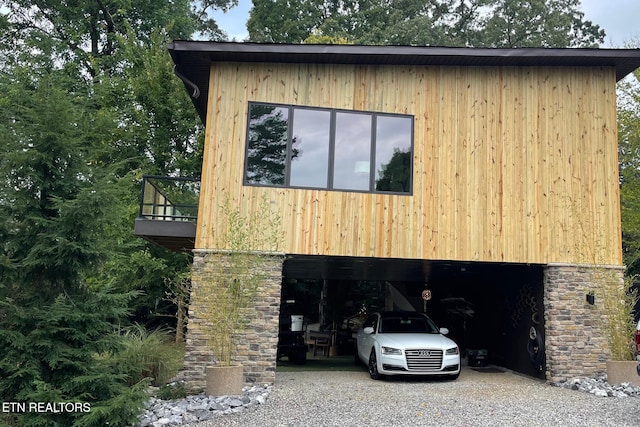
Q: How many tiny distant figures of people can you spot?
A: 0